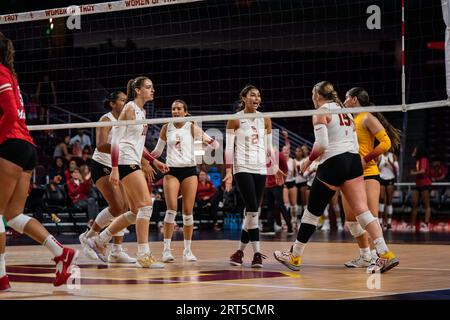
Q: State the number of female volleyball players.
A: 7